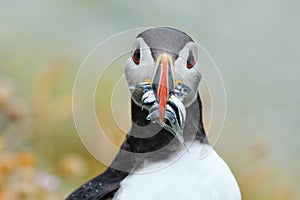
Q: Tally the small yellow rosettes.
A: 2